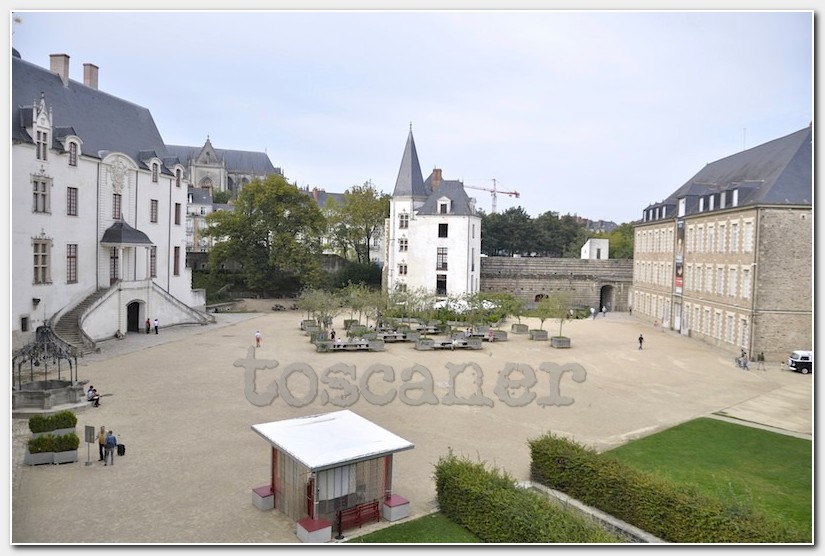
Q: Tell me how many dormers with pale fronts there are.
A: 15